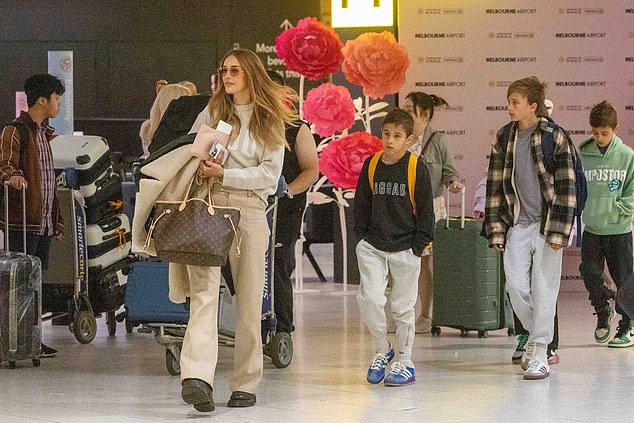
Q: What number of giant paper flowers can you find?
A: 4